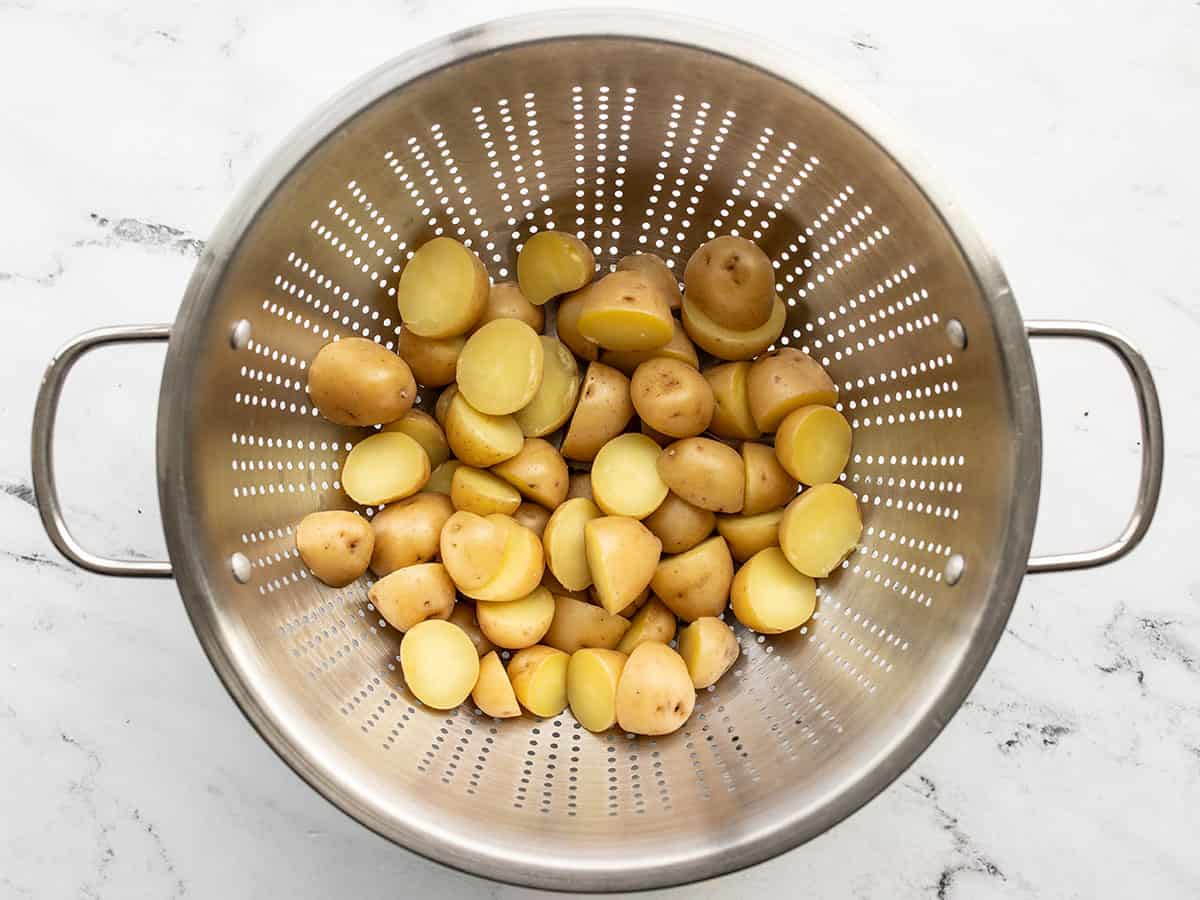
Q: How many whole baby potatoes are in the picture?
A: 1